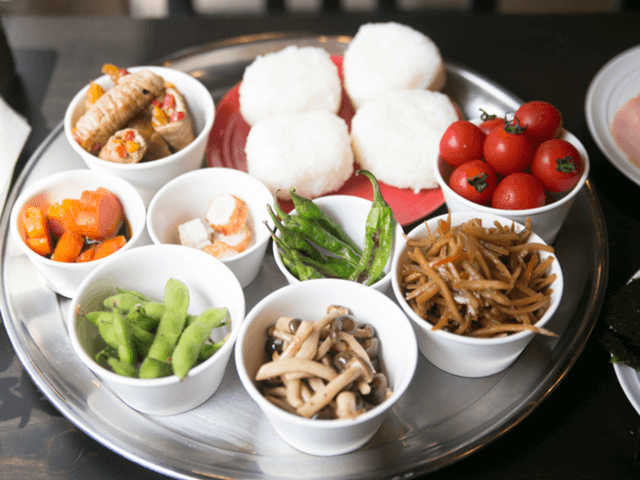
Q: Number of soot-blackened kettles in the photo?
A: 0